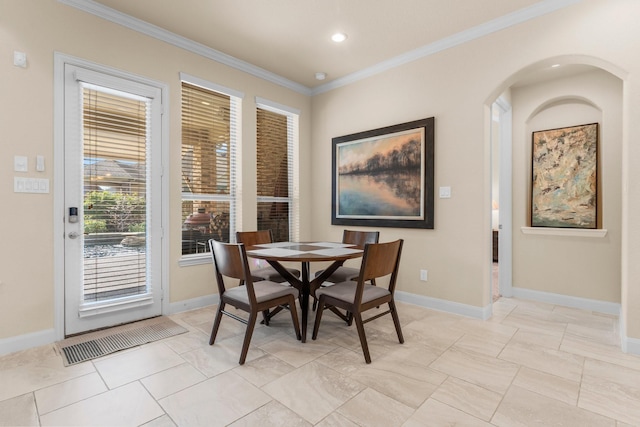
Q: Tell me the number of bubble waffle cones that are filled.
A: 0